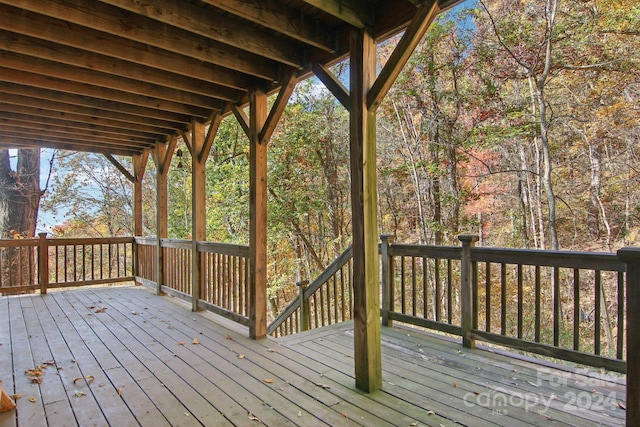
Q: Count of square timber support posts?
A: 5